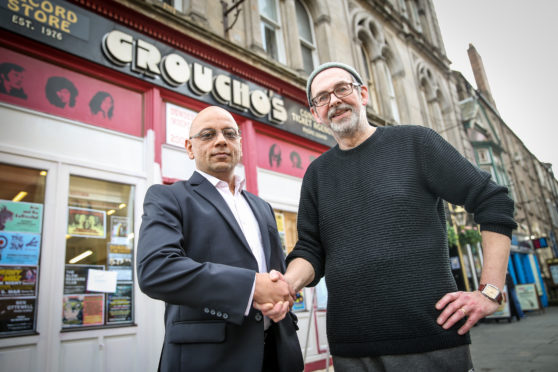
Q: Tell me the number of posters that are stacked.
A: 4